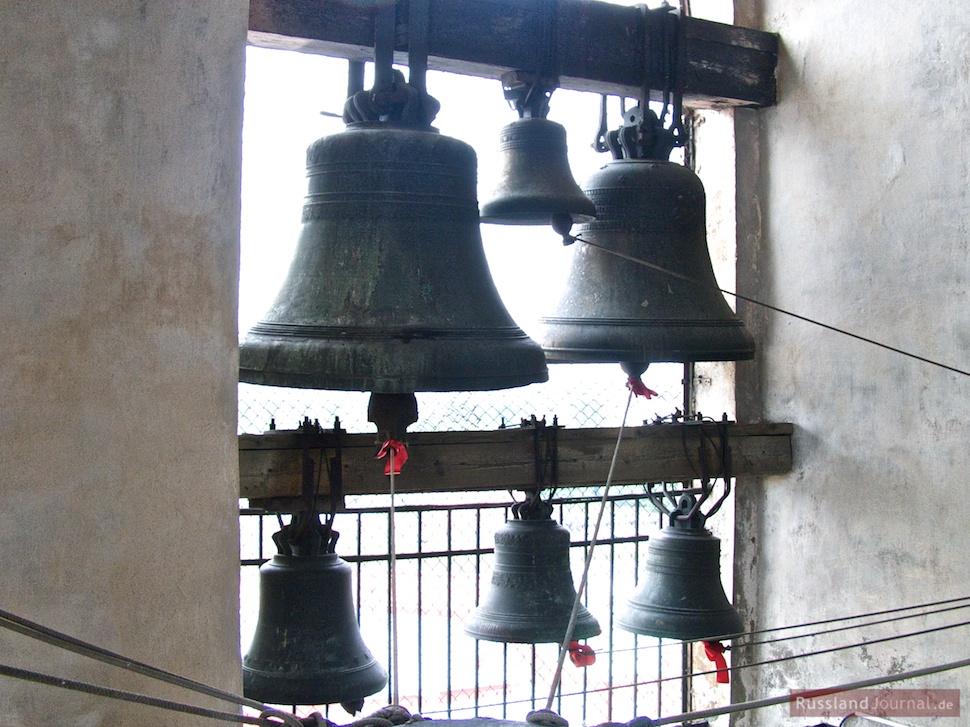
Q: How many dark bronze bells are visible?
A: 6